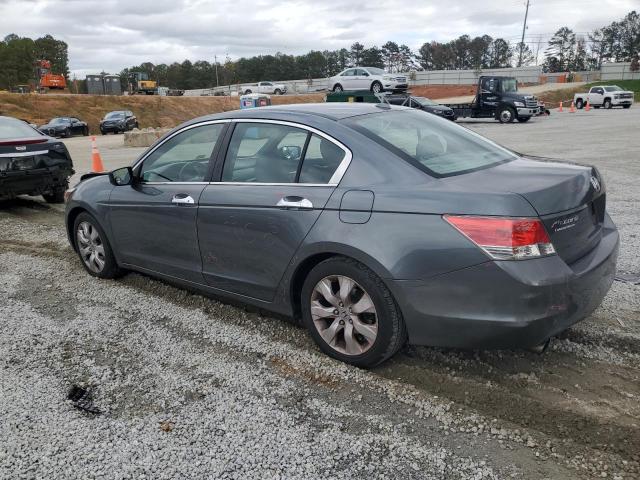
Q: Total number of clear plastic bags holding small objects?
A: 0